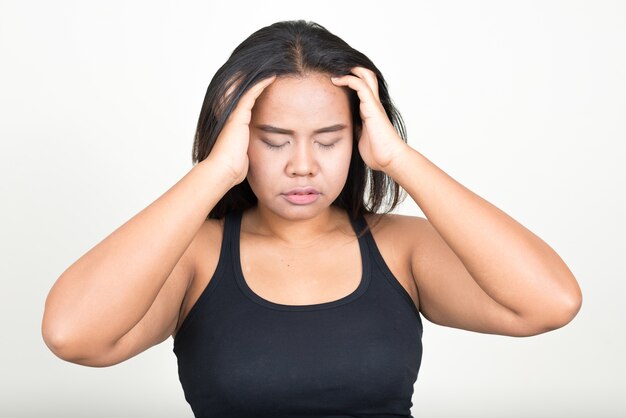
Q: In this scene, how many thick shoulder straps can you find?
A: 2